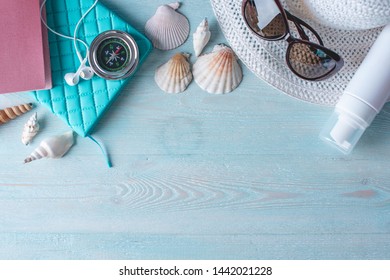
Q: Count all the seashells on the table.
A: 7